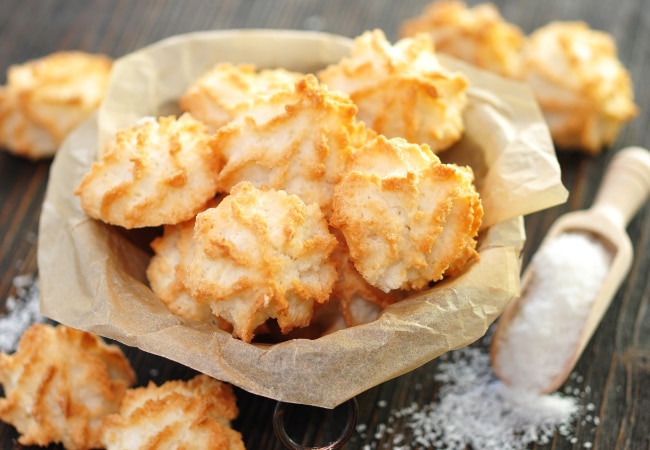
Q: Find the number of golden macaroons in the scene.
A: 13